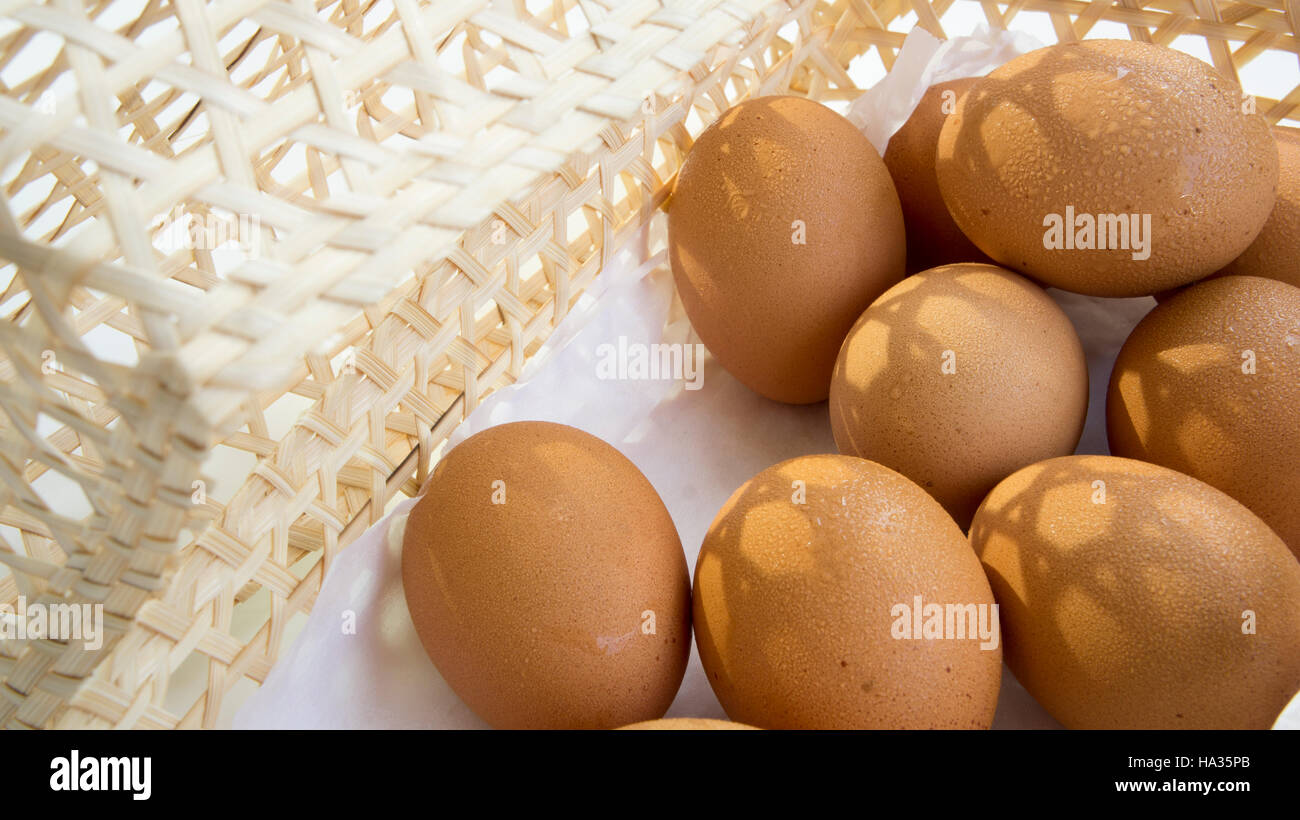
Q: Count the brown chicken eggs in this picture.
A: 10